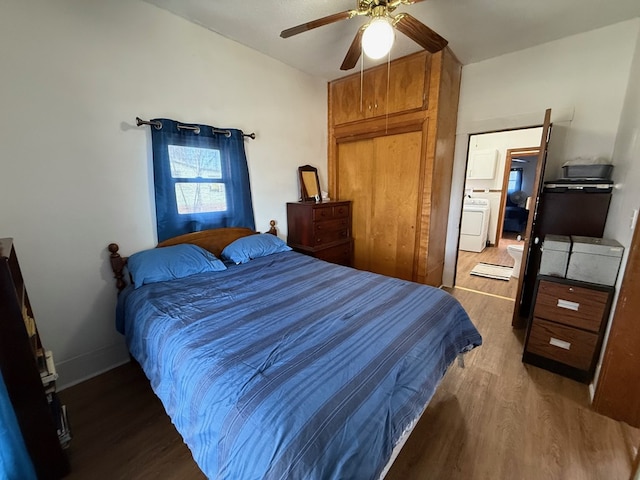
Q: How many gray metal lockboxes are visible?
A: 2